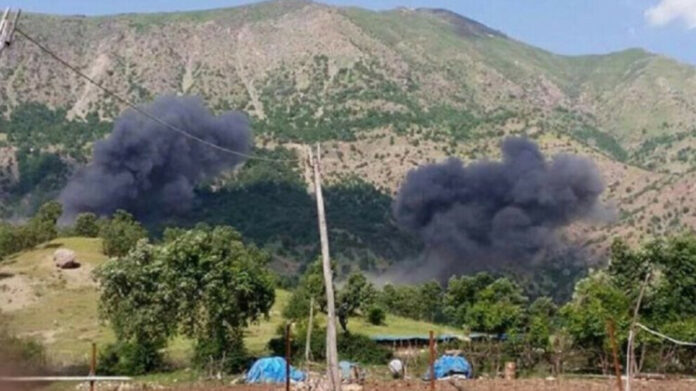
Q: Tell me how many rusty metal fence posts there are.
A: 4